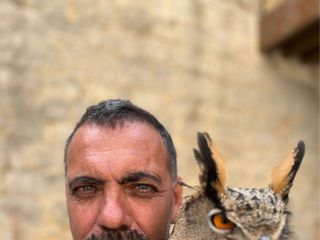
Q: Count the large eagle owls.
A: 1